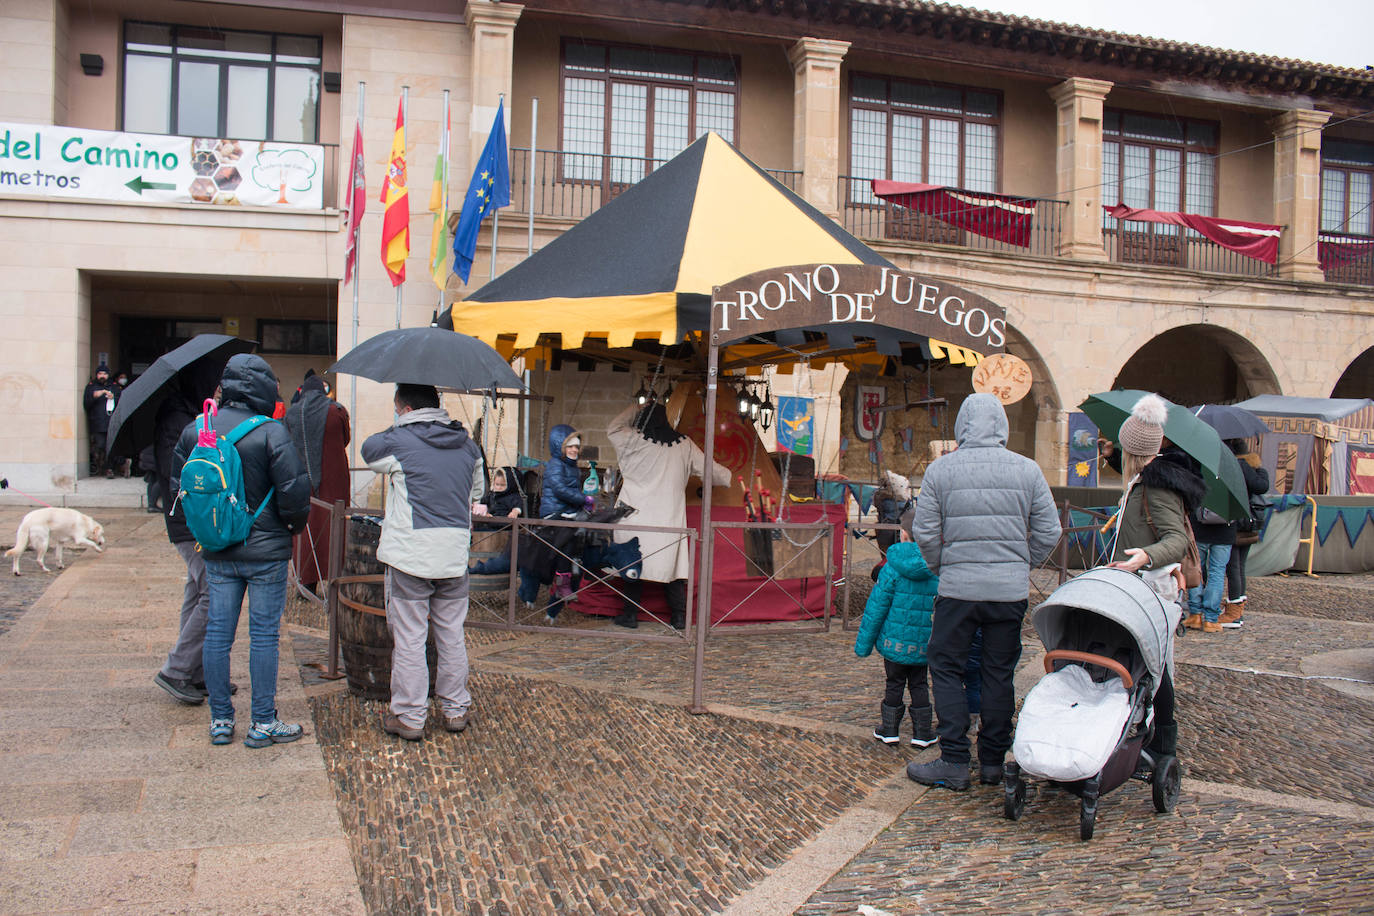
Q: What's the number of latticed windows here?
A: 4